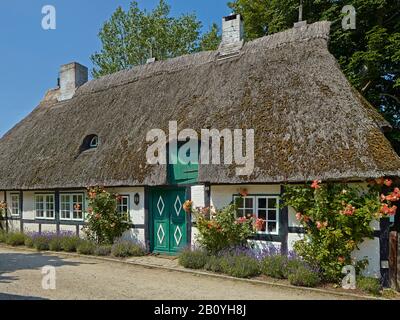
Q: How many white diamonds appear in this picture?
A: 4